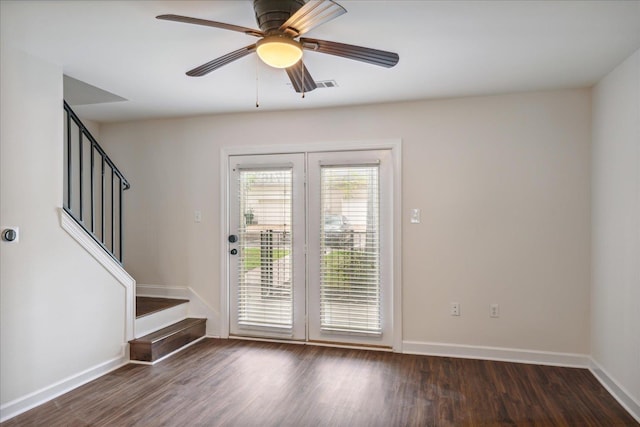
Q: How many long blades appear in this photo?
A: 5